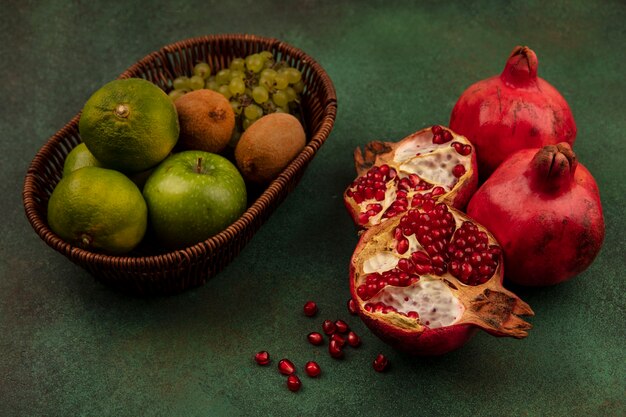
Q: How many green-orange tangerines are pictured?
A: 2